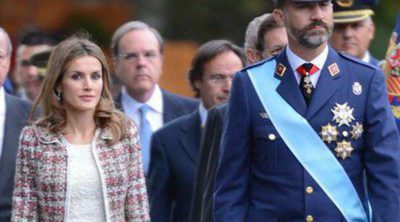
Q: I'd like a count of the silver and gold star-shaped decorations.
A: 4